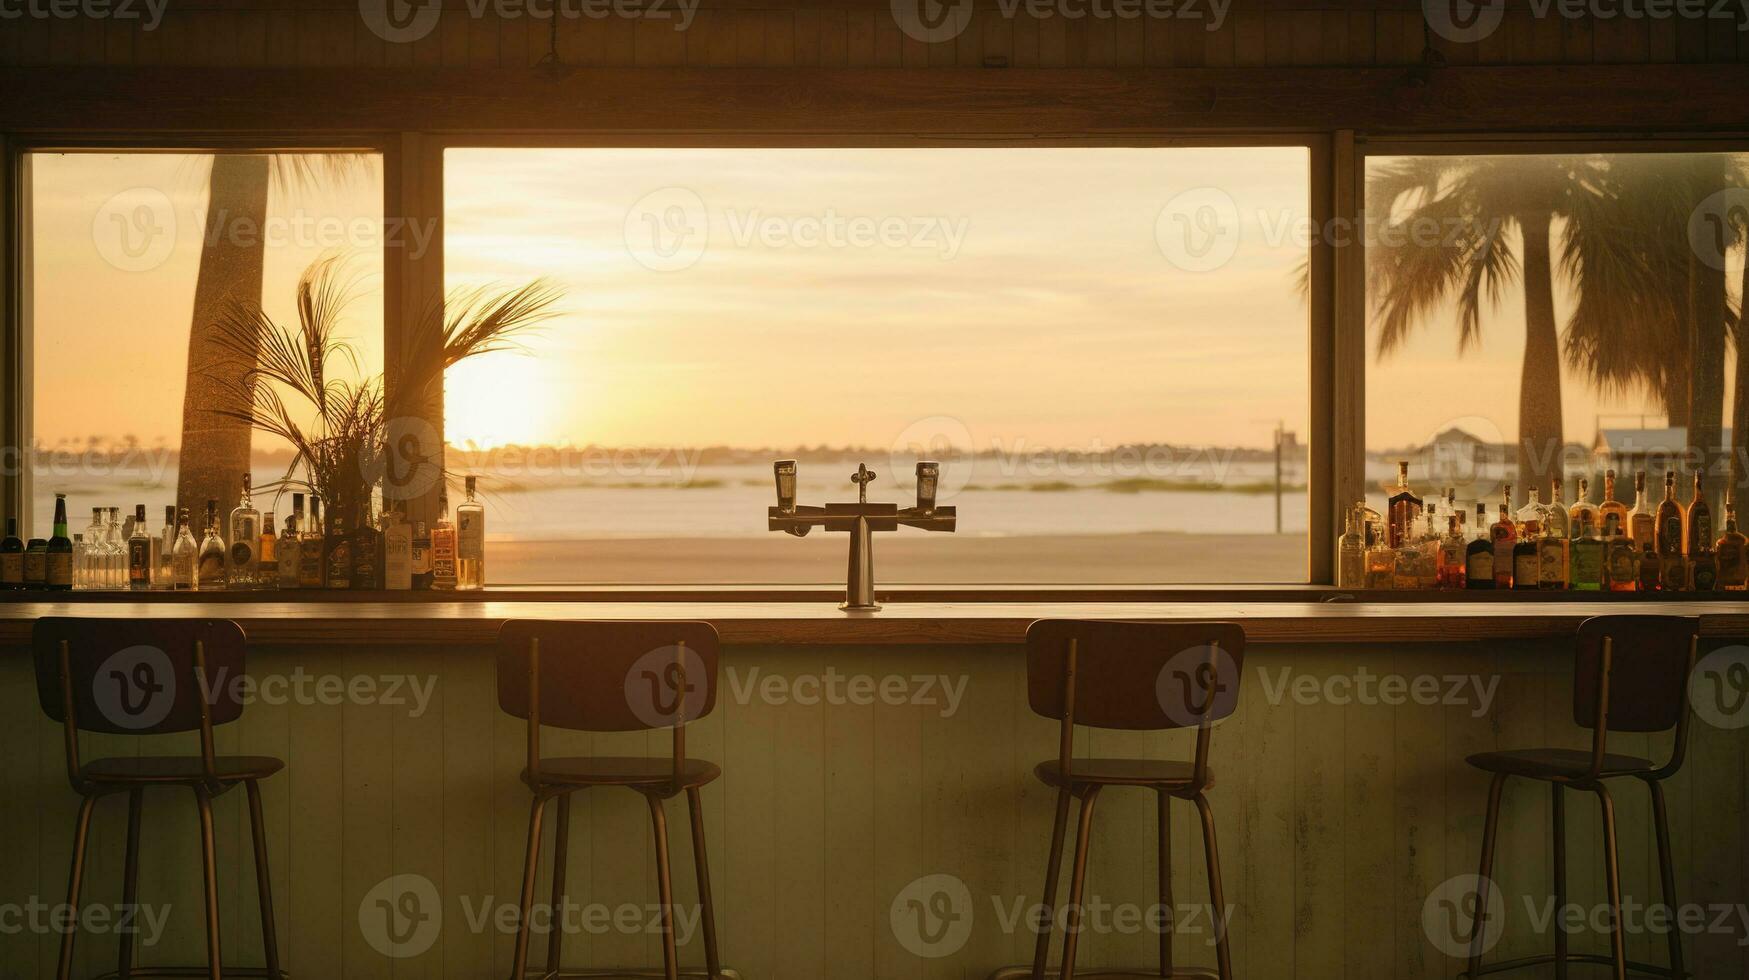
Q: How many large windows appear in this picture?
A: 3